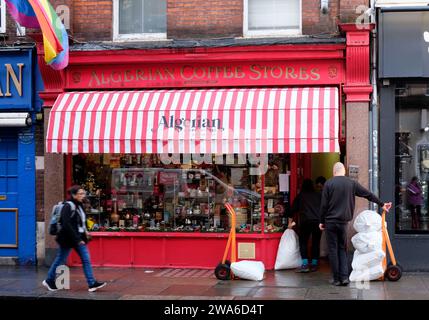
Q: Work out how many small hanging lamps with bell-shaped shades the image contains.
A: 0